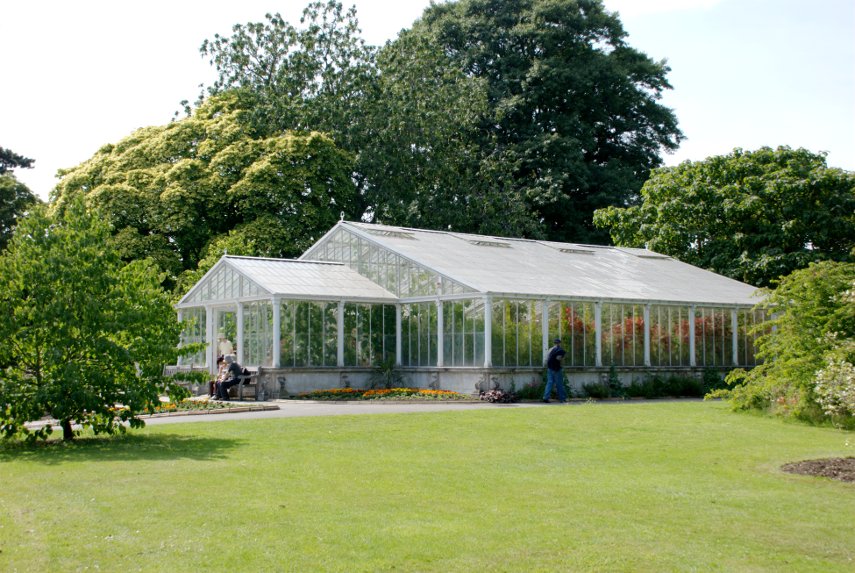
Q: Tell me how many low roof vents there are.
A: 4